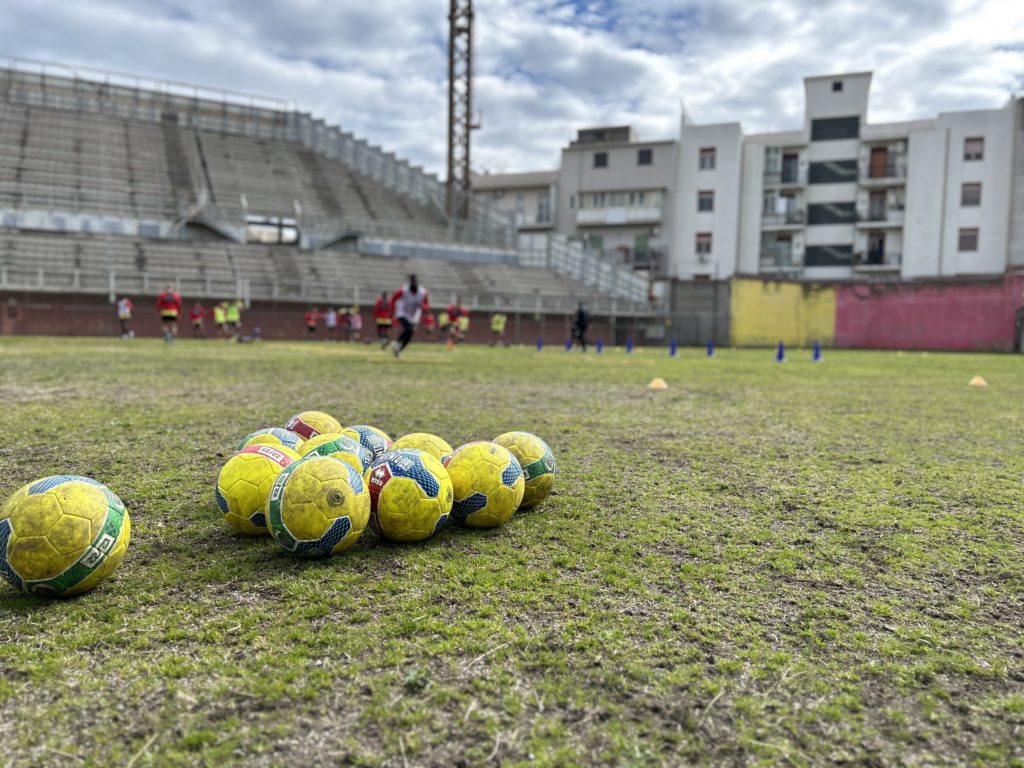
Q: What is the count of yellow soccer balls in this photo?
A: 11